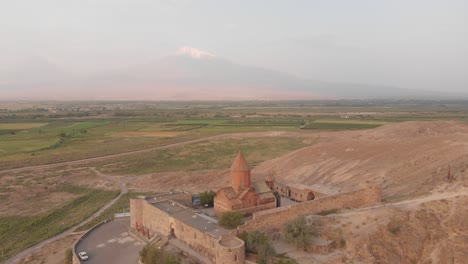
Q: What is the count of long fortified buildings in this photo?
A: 1